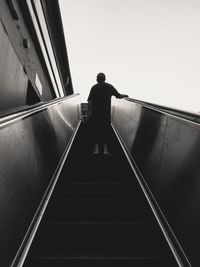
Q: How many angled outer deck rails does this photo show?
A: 2